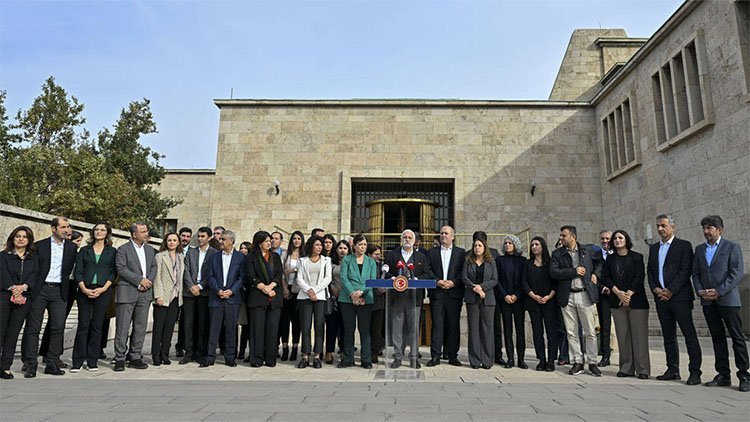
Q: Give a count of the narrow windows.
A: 8